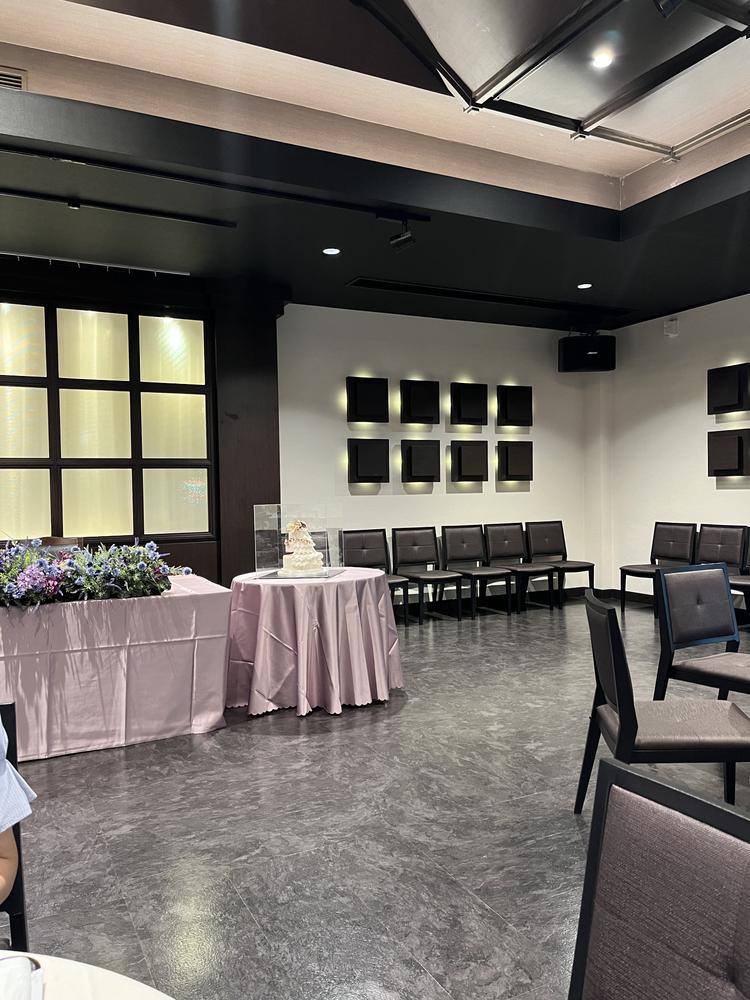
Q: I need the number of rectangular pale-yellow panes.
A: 9